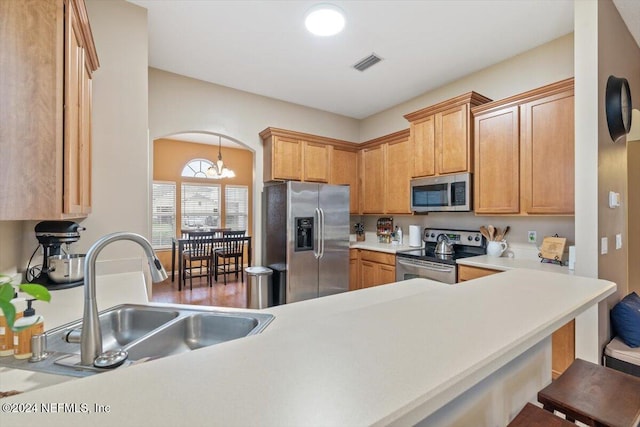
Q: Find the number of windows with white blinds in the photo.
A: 3